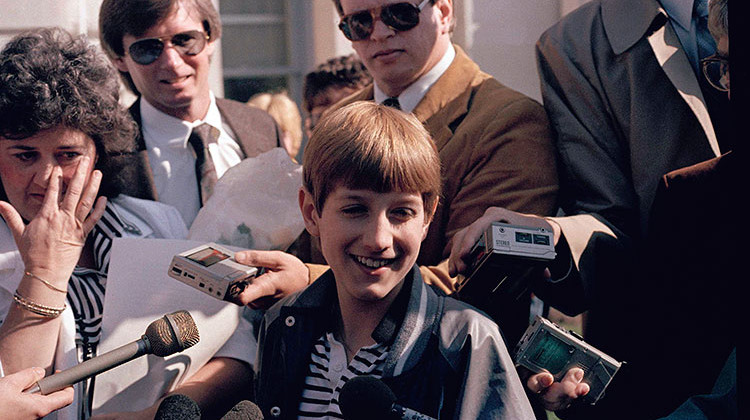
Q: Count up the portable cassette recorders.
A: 3